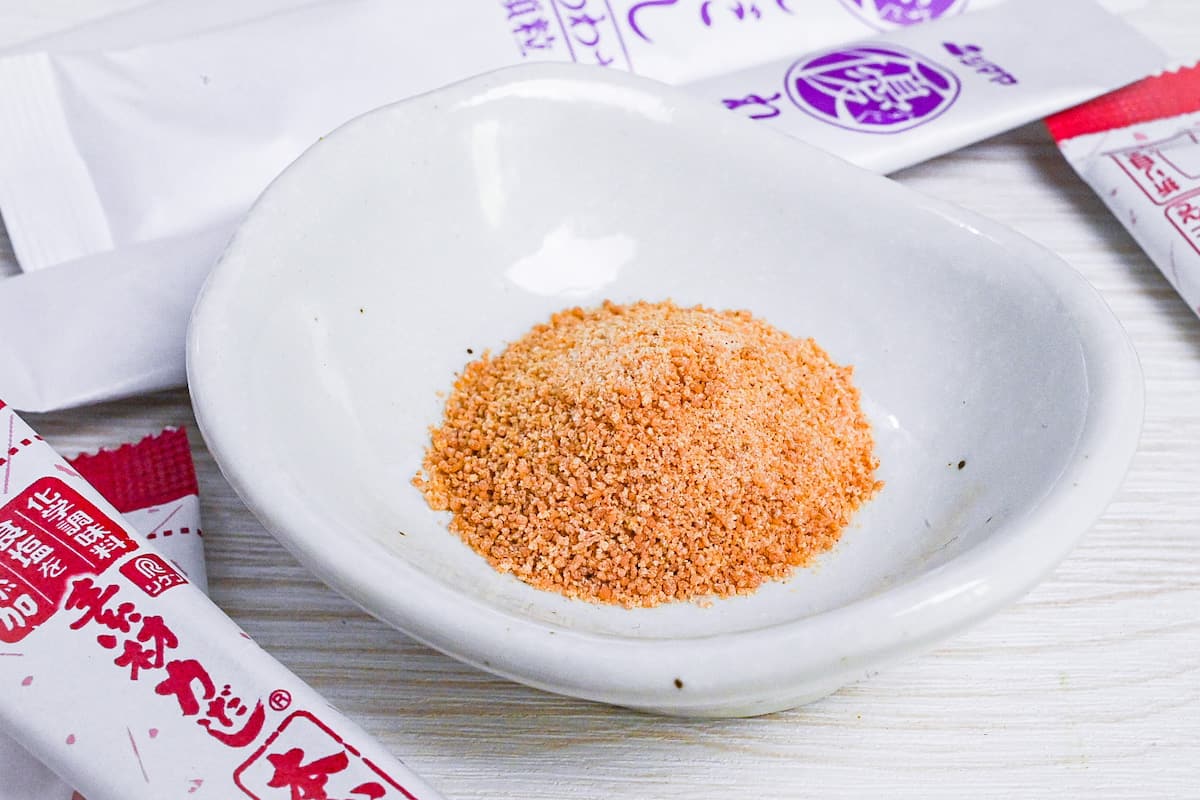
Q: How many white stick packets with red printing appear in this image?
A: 3